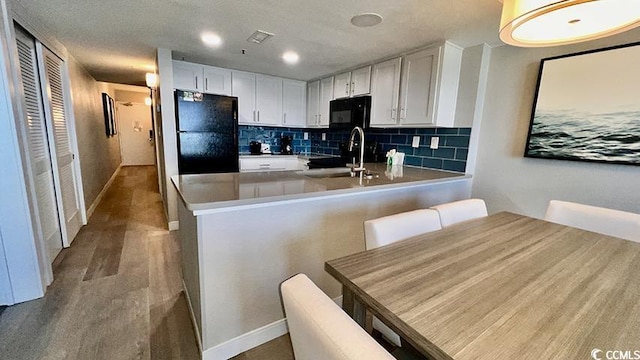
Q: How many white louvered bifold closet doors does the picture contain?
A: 2